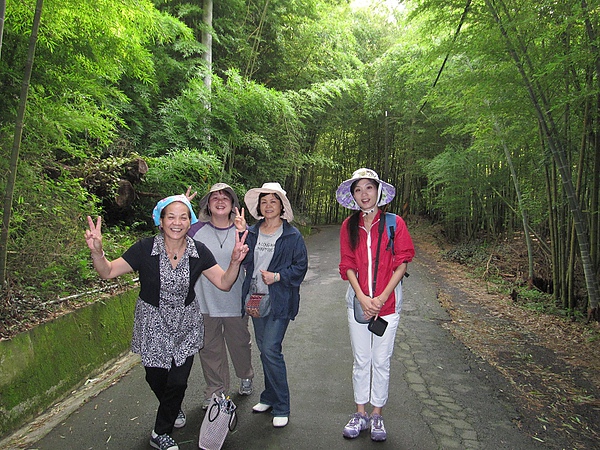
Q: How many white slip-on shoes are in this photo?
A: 2